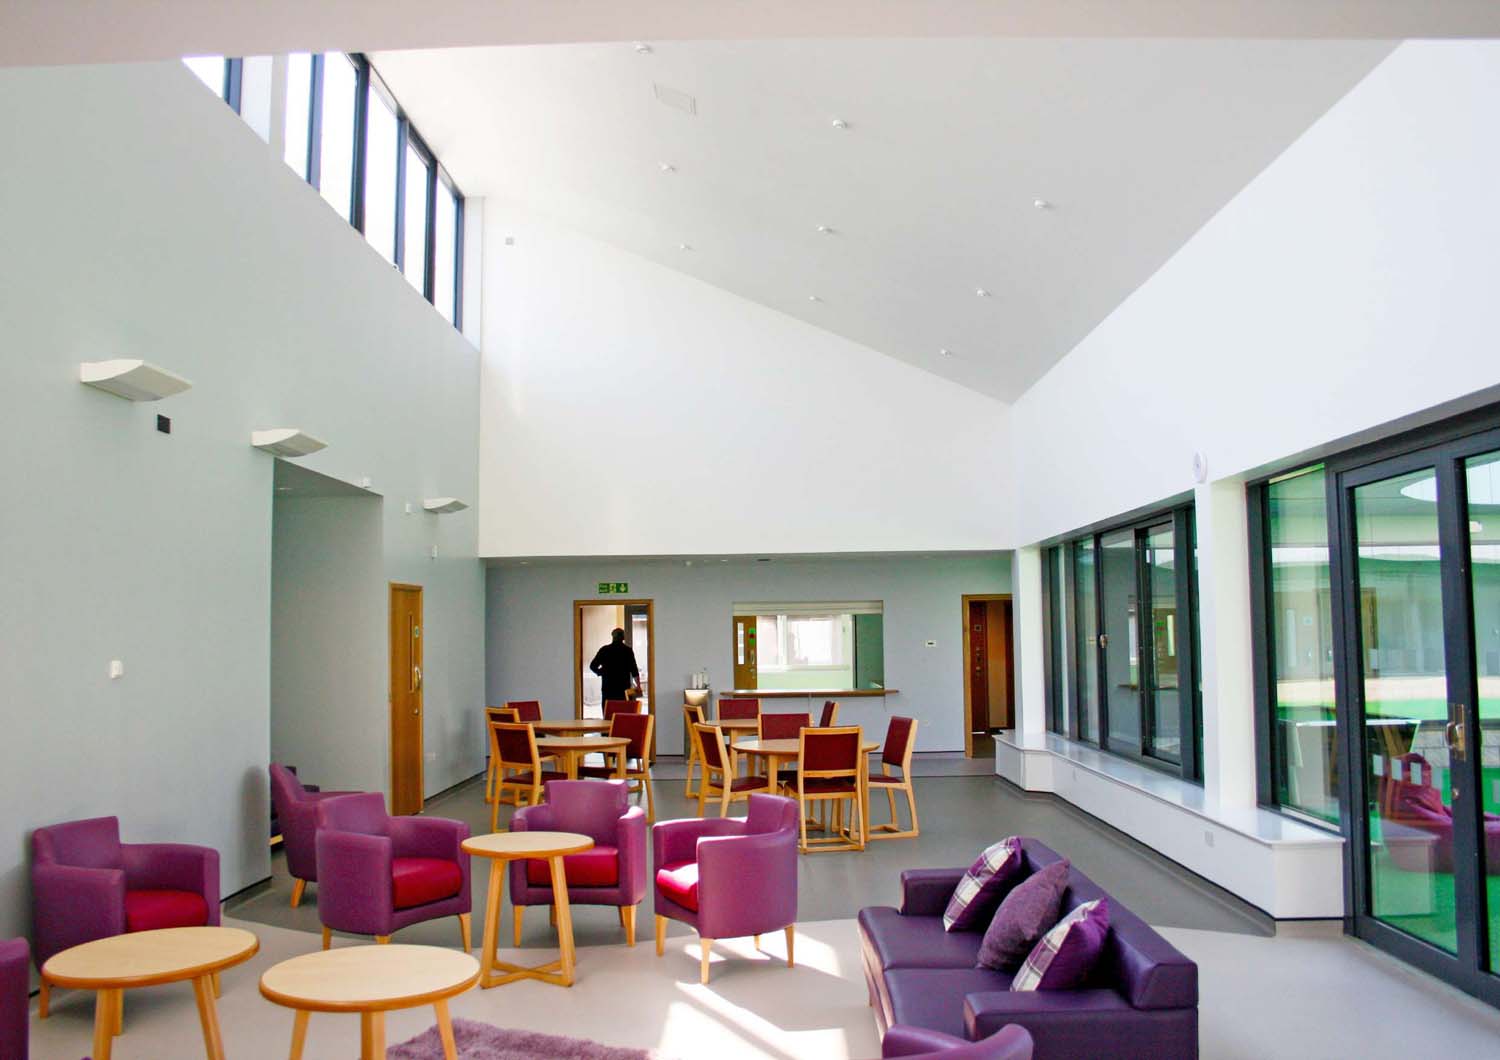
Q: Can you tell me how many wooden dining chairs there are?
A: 12